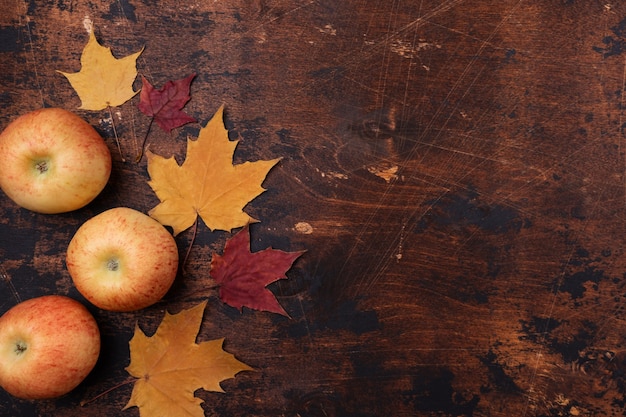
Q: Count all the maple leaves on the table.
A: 5